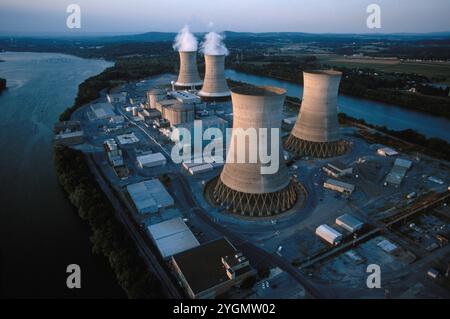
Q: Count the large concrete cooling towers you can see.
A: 4